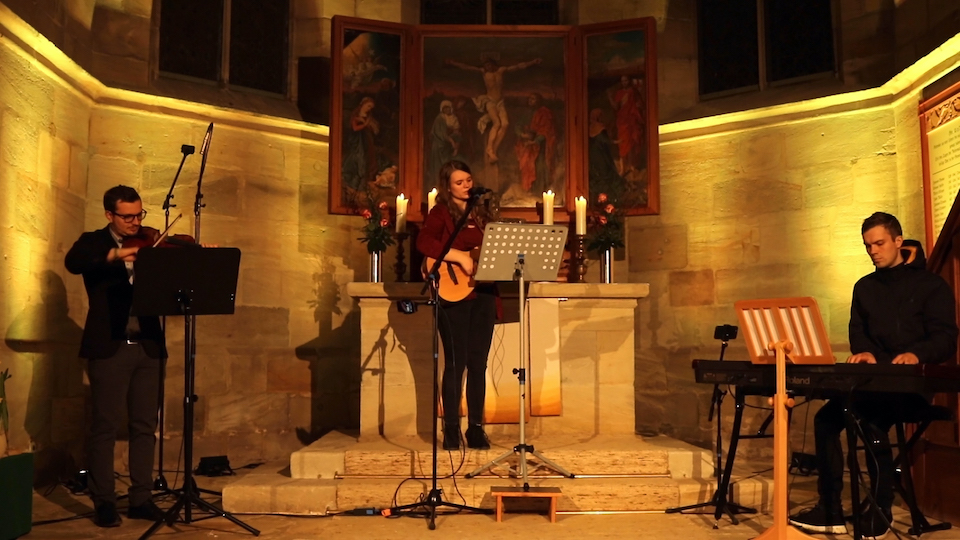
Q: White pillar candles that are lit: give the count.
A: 4